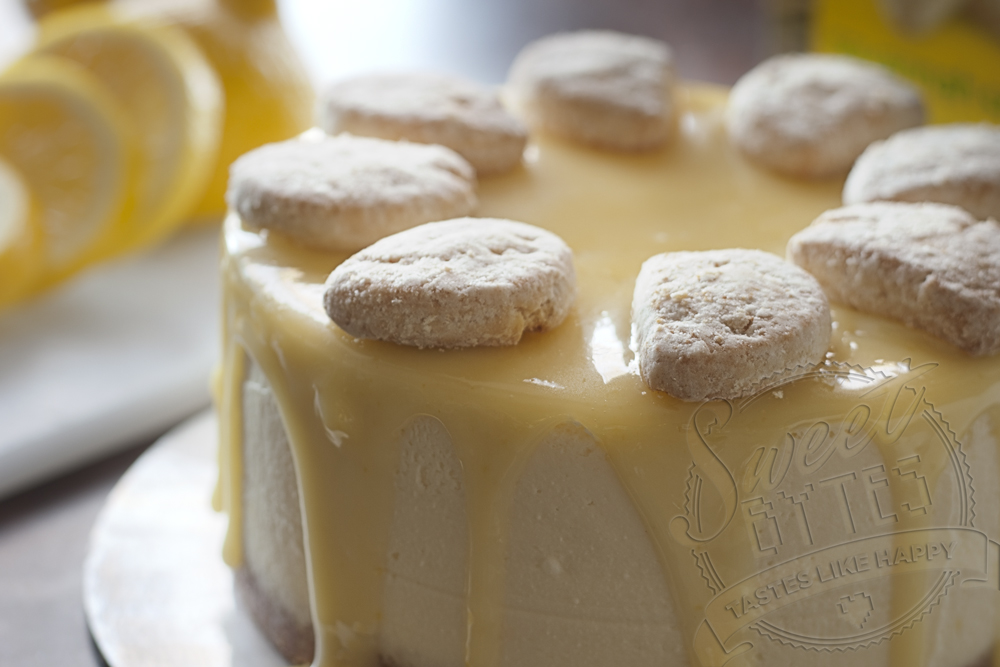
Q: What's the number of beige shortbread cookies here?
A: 8